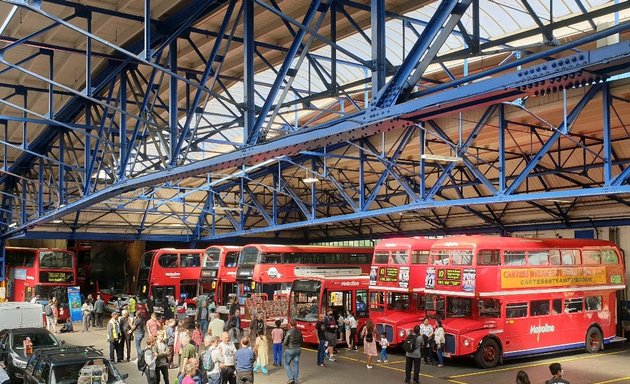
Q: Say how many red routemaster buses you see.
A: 2